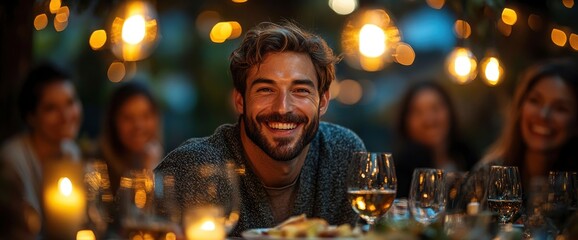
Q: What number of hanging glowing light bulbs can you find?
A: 4